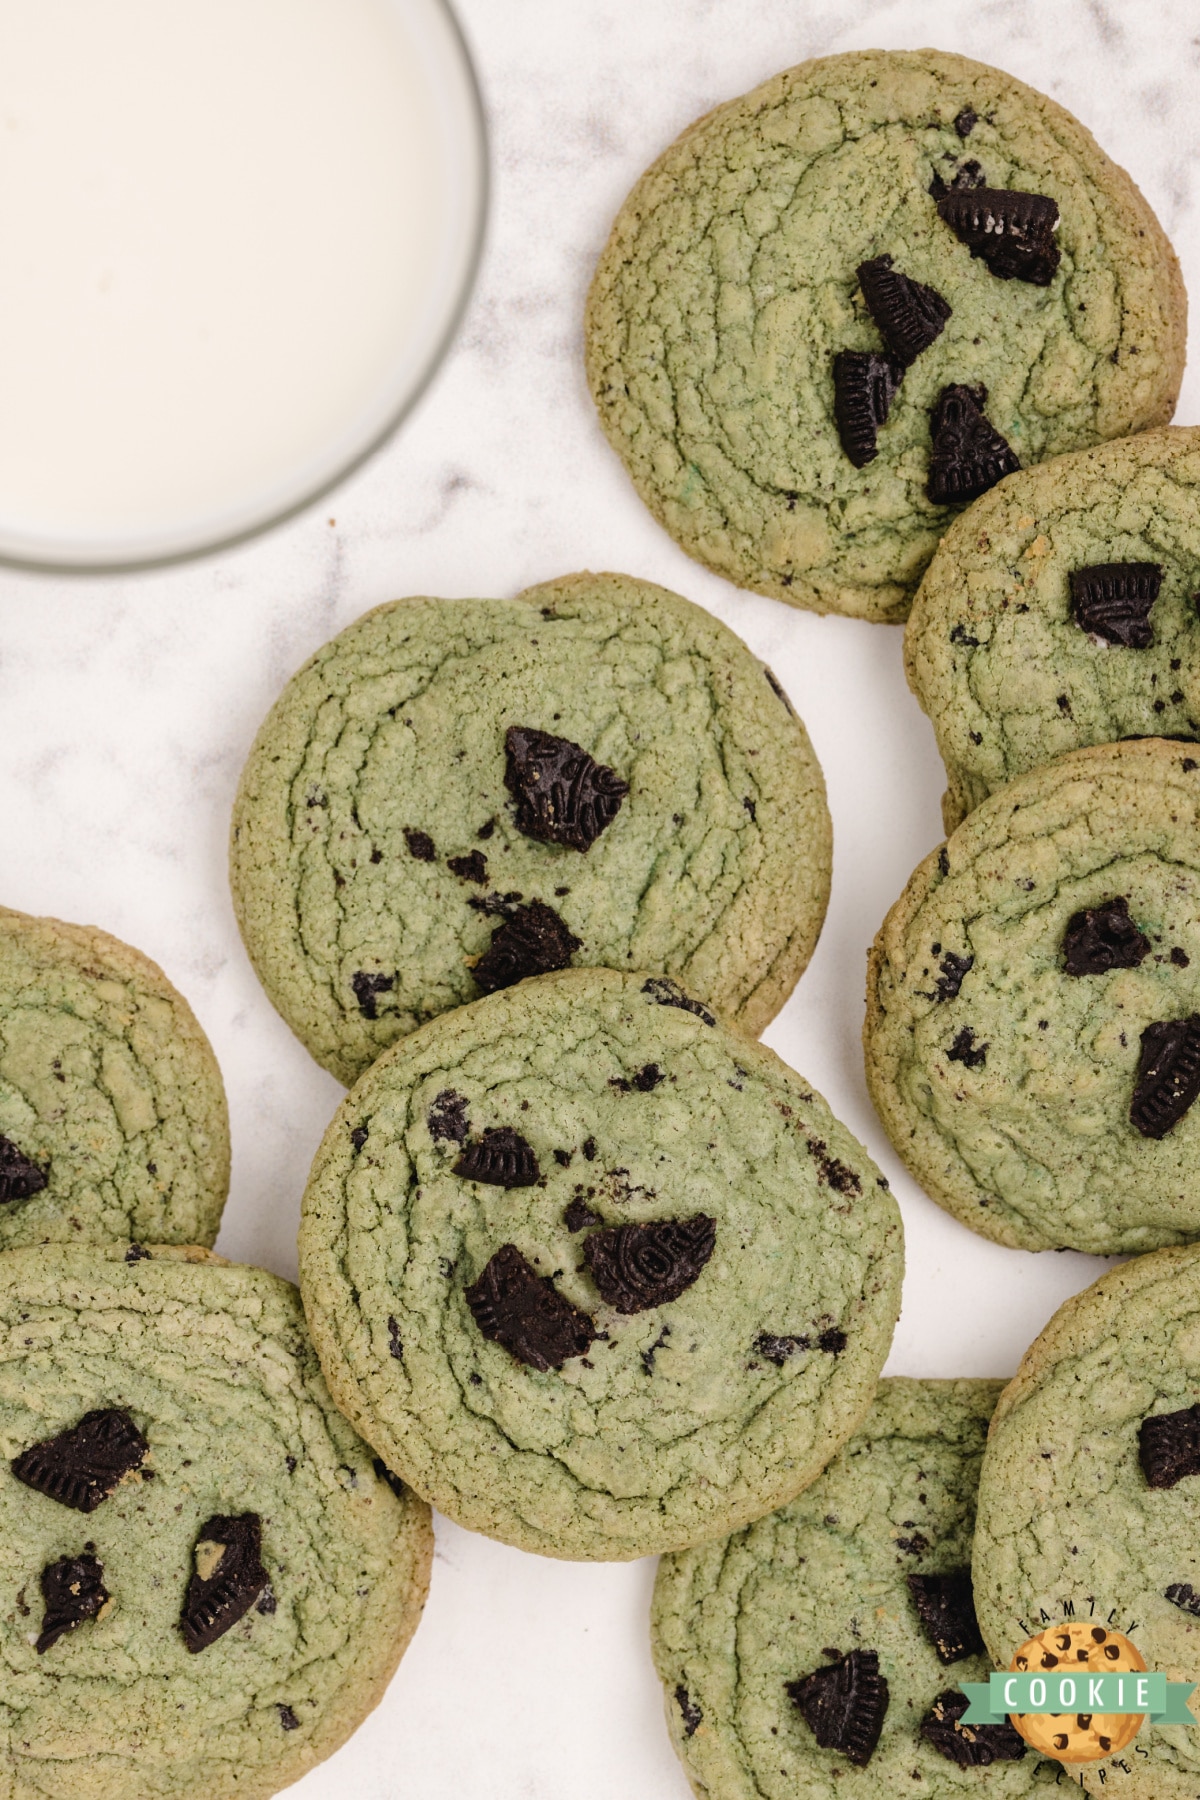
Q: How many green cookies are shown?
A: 9